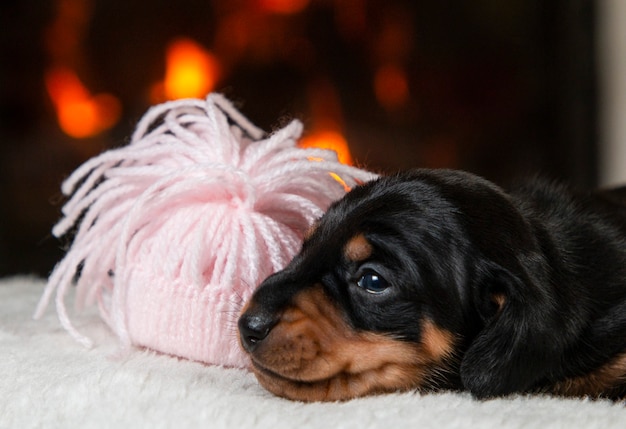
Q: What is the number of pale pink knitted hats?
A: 1